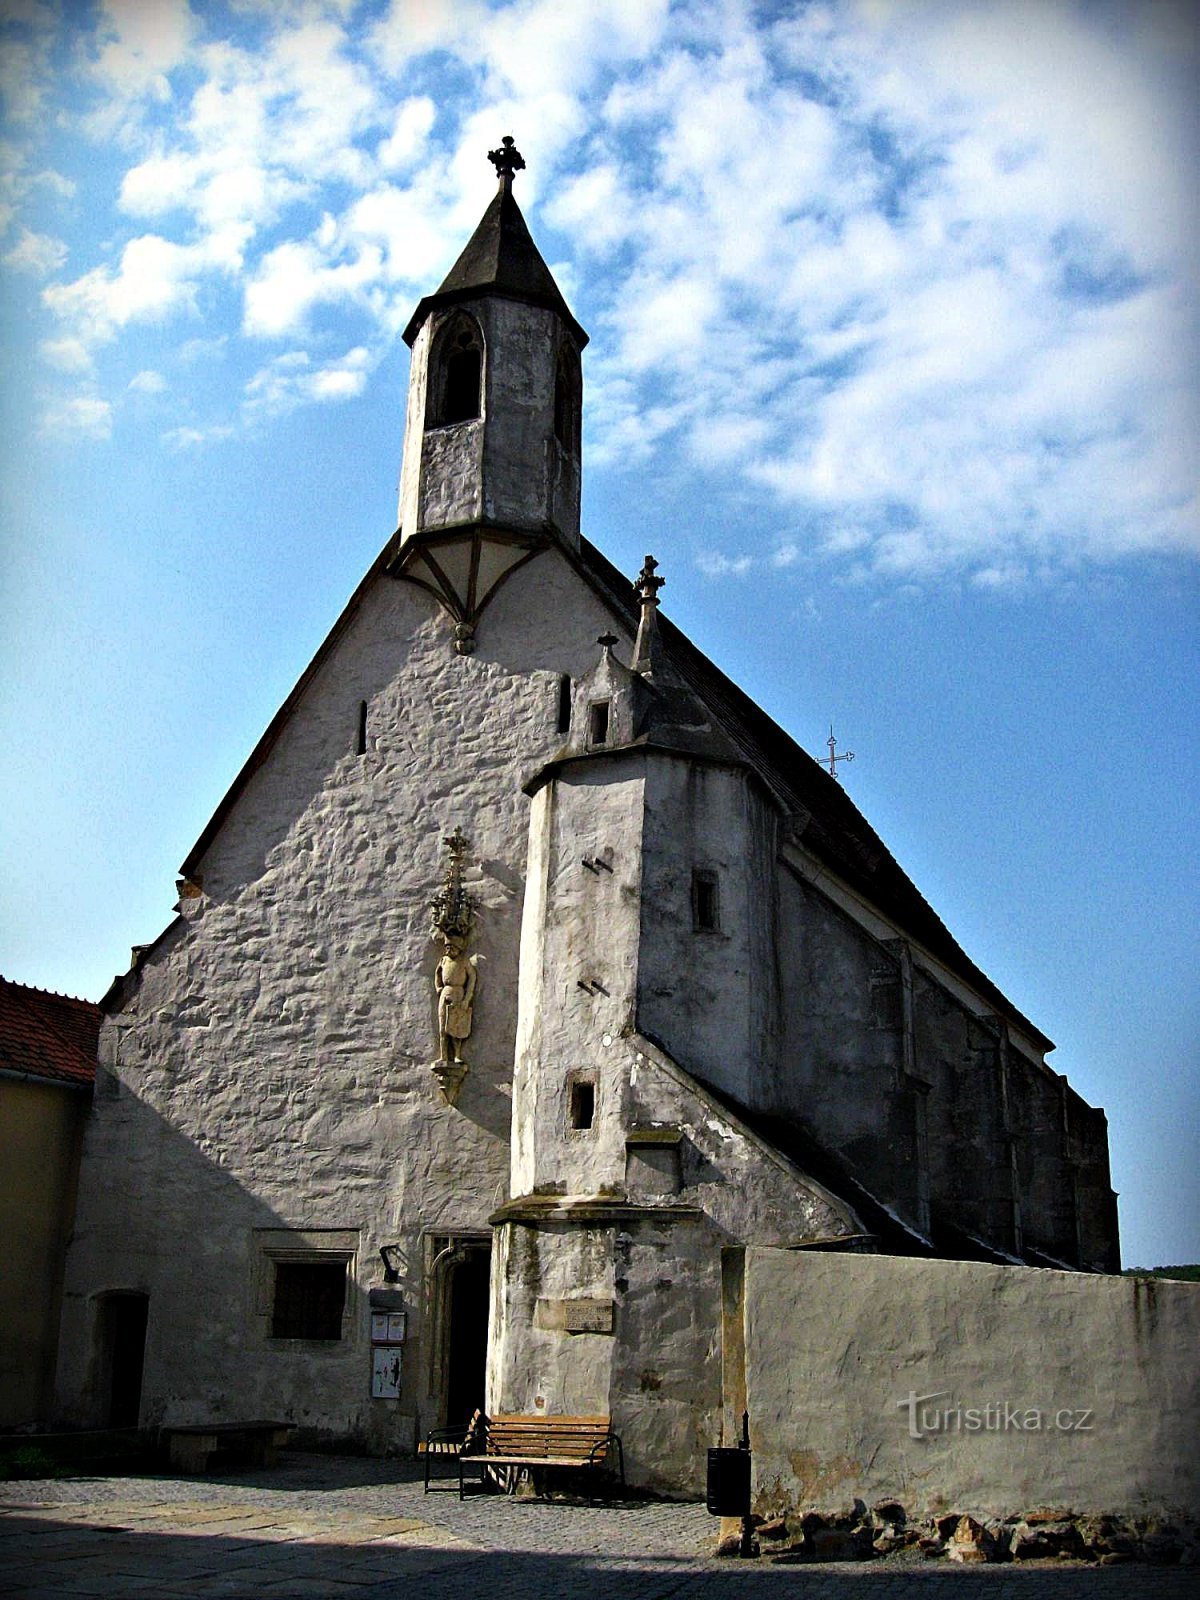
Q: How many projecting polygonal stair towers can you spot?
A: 1